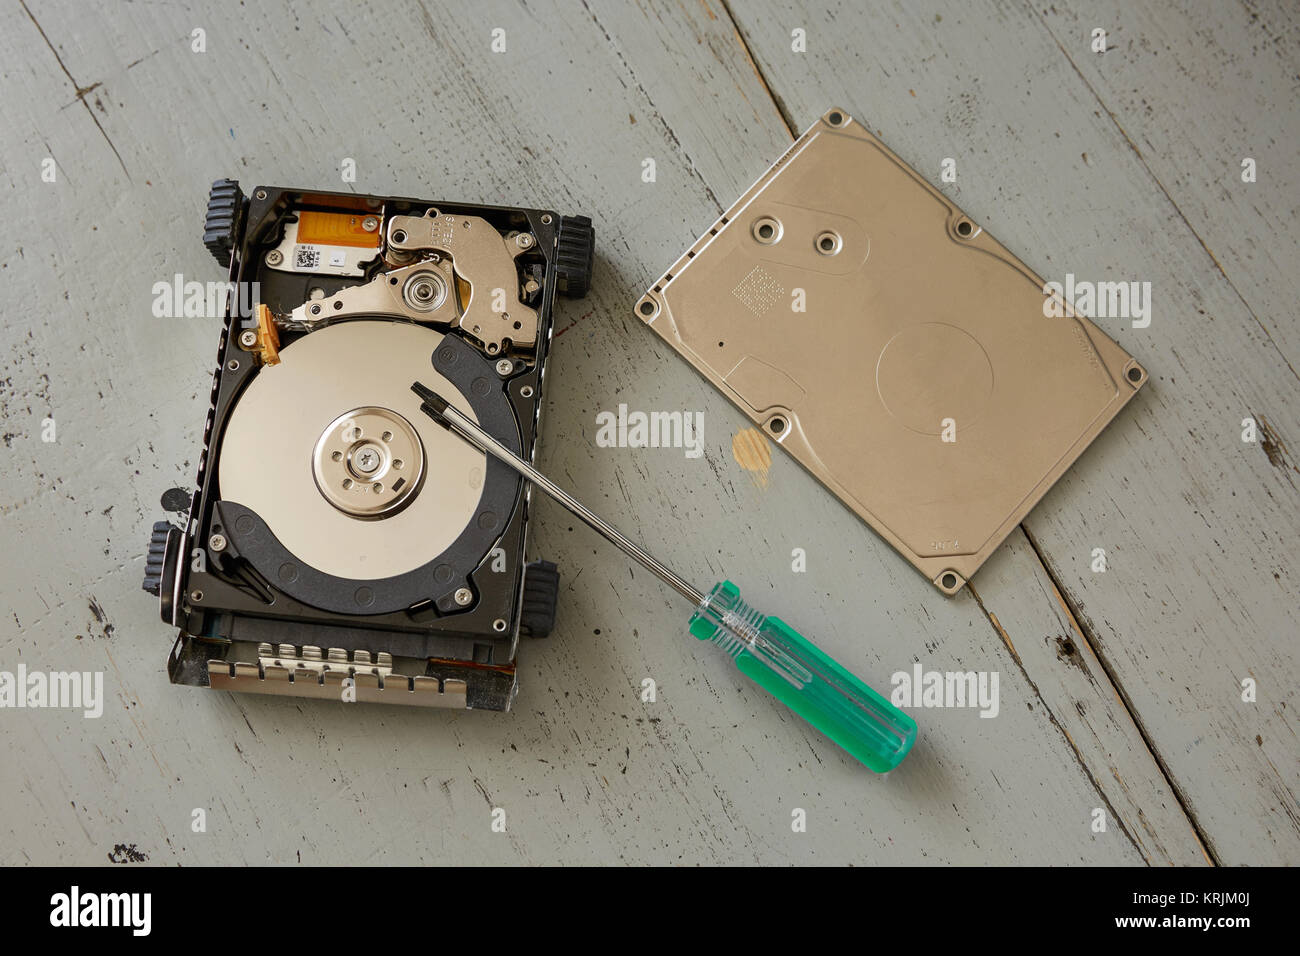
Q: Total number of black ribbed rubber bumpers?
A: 4